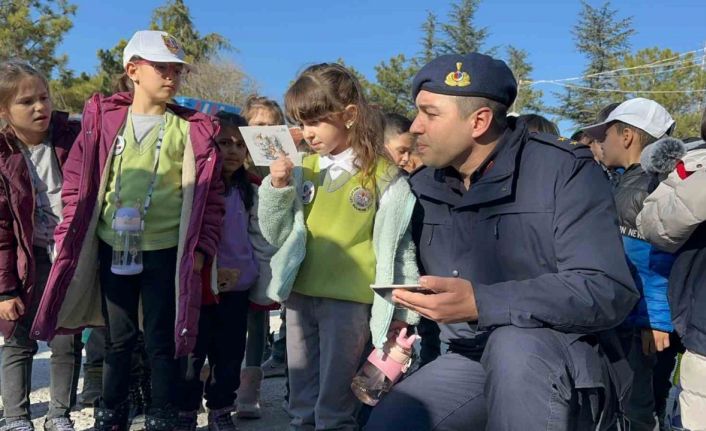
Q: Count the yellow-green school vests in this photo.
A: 2